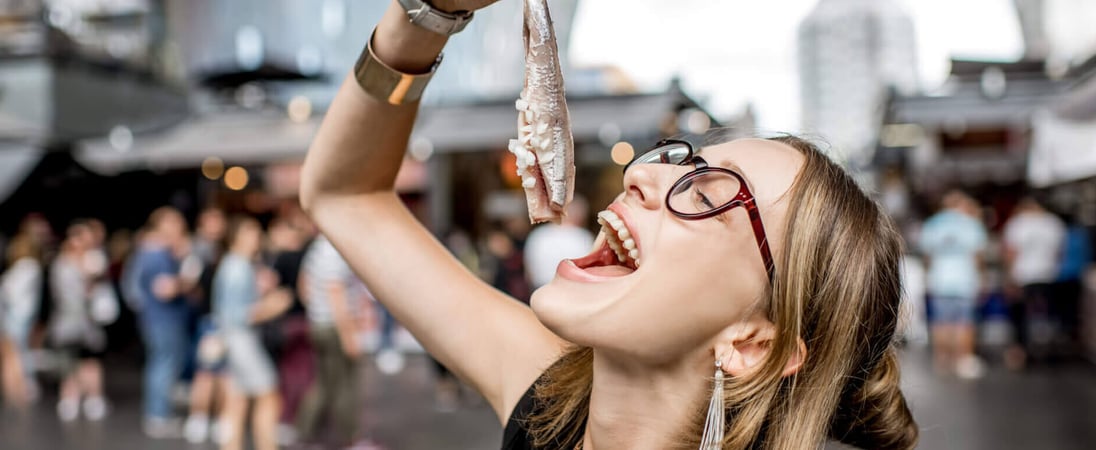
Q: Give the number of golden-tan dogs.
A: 0